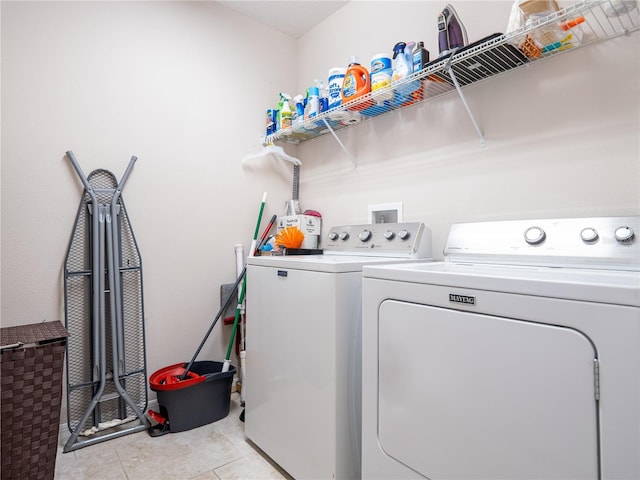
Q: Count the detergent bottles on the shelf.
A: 1